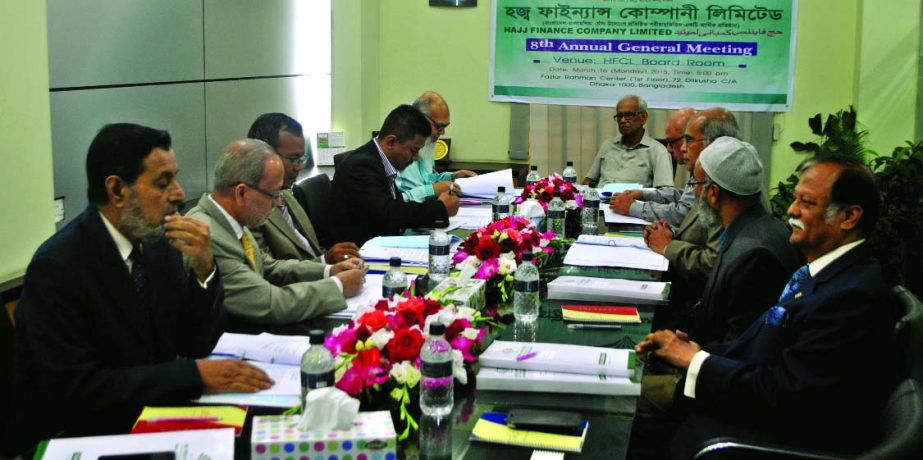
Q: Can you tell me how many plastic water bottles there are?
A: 10